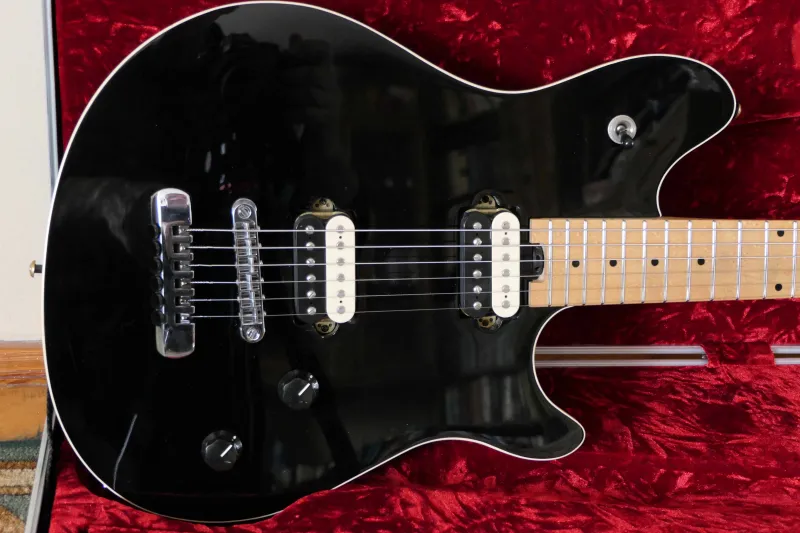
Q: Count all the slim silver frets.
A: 12